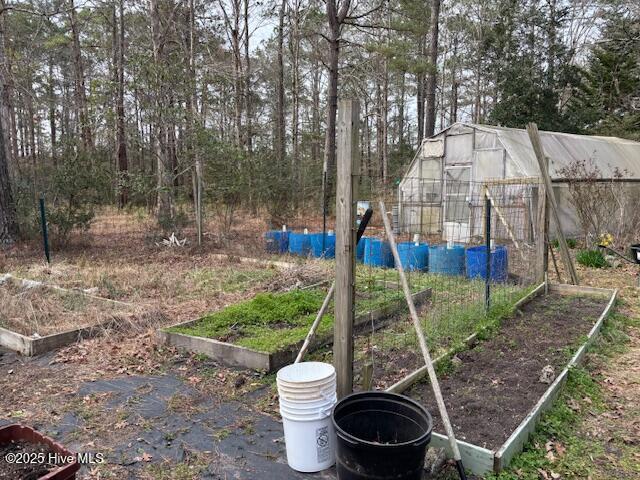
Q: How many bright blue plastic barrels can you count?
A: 8